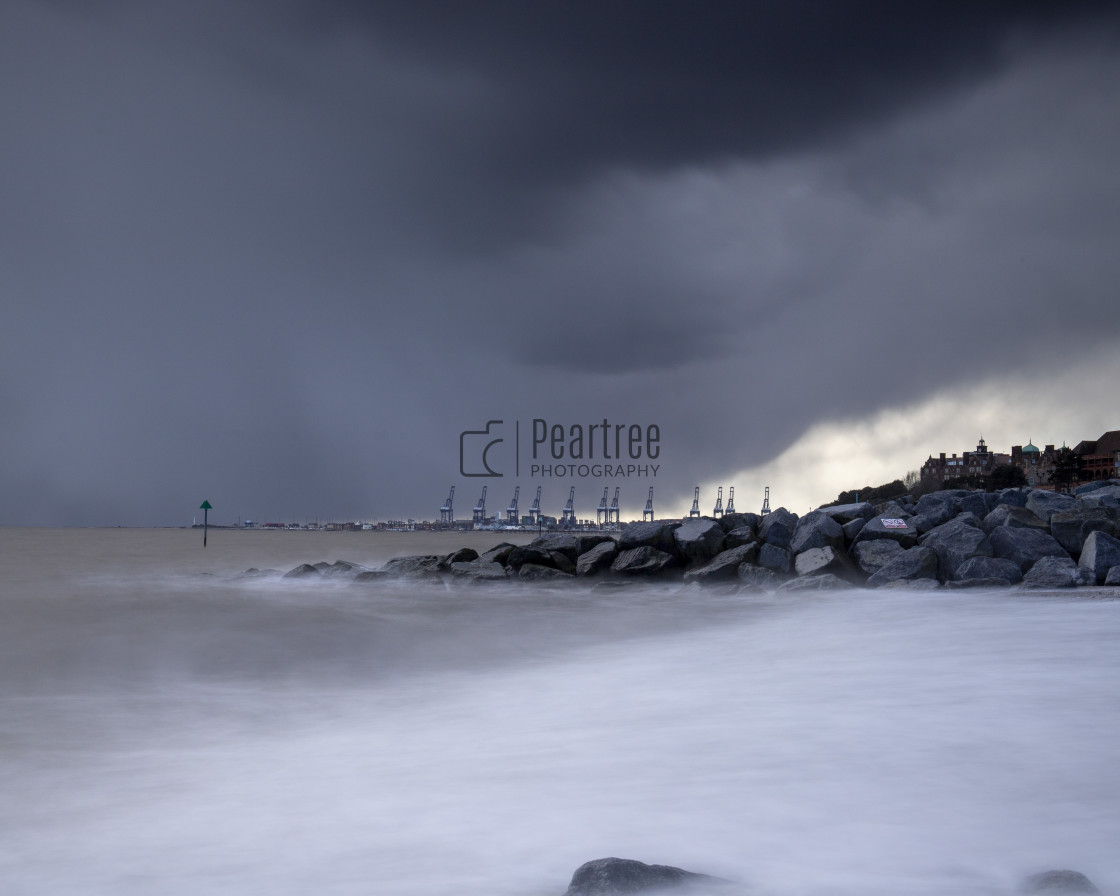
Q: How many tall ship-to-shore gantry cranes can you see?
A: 12